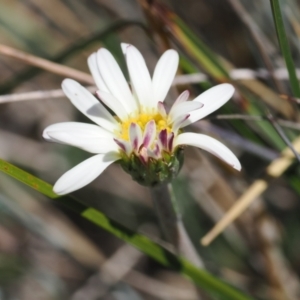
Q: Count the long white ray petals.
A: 9